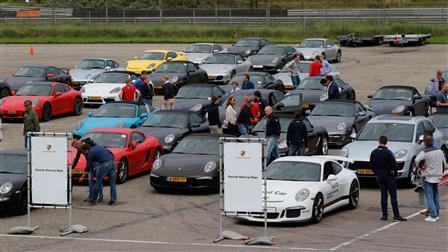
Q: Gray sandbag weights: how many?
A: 4